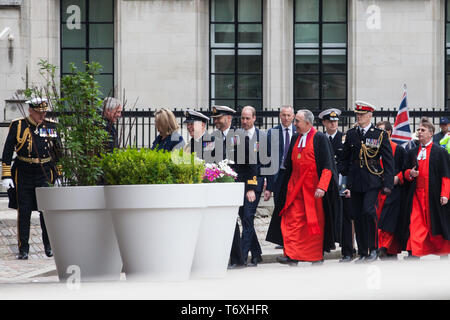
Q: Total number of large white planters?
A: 3